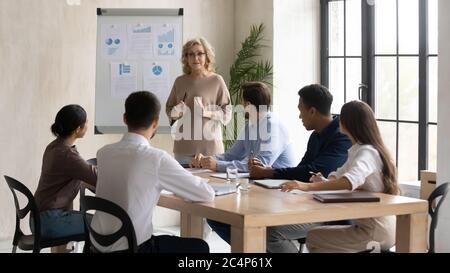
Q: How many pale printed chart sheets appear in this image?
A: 5